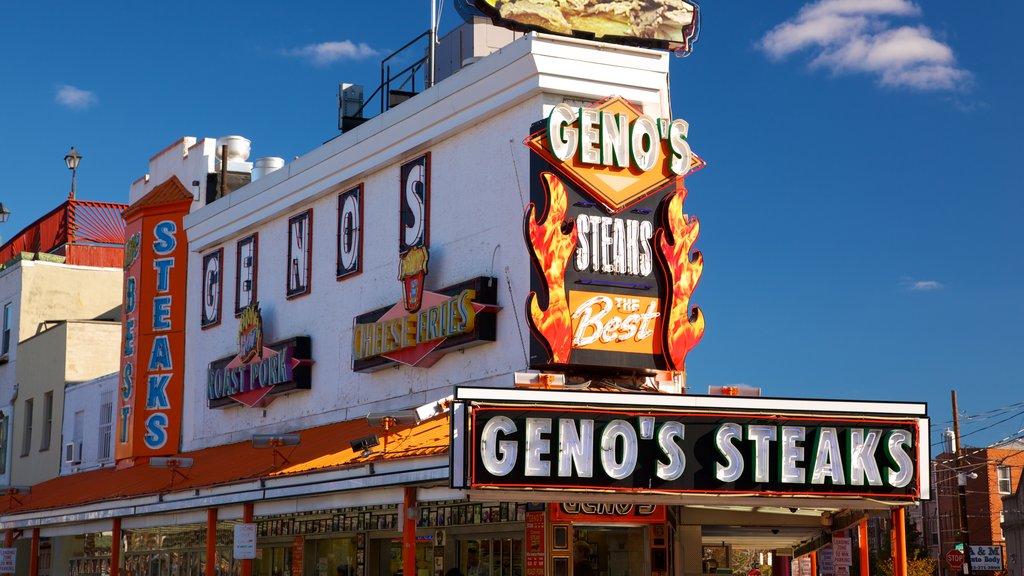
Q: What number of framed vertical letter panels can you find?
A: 5